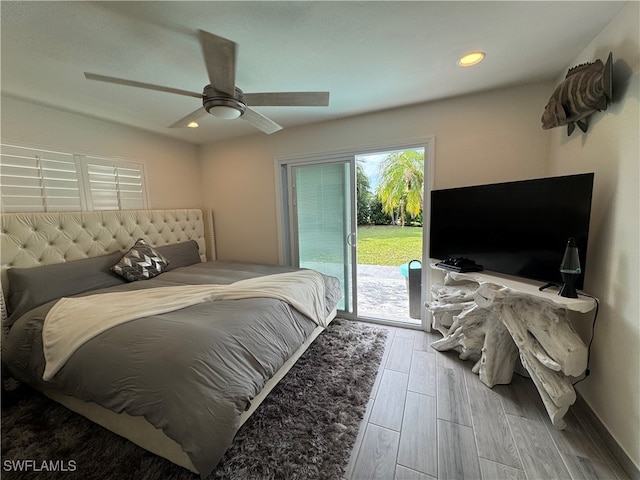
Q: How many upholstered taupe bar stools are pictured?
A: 0